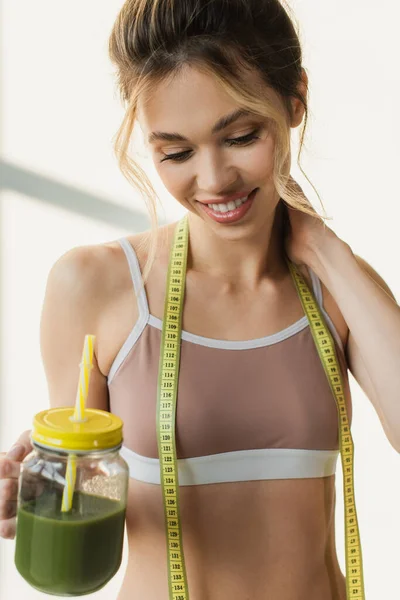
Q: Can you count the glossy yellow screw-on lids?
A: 1